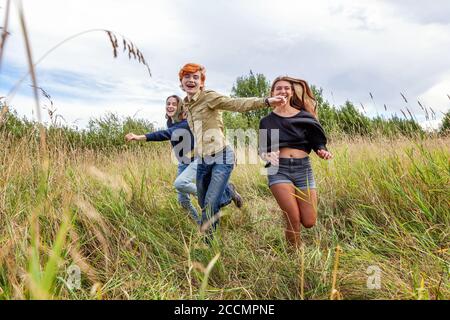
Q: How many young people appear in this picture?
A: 3